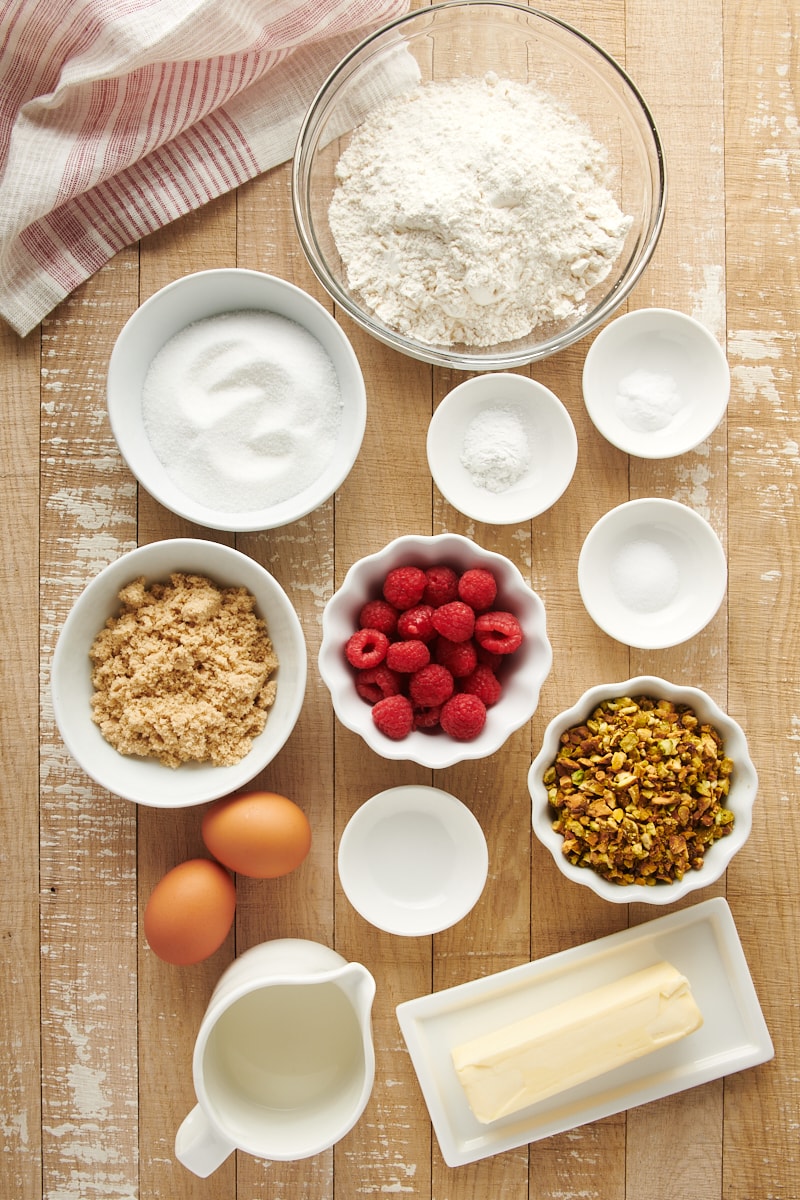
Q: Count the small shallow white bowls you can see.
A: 4